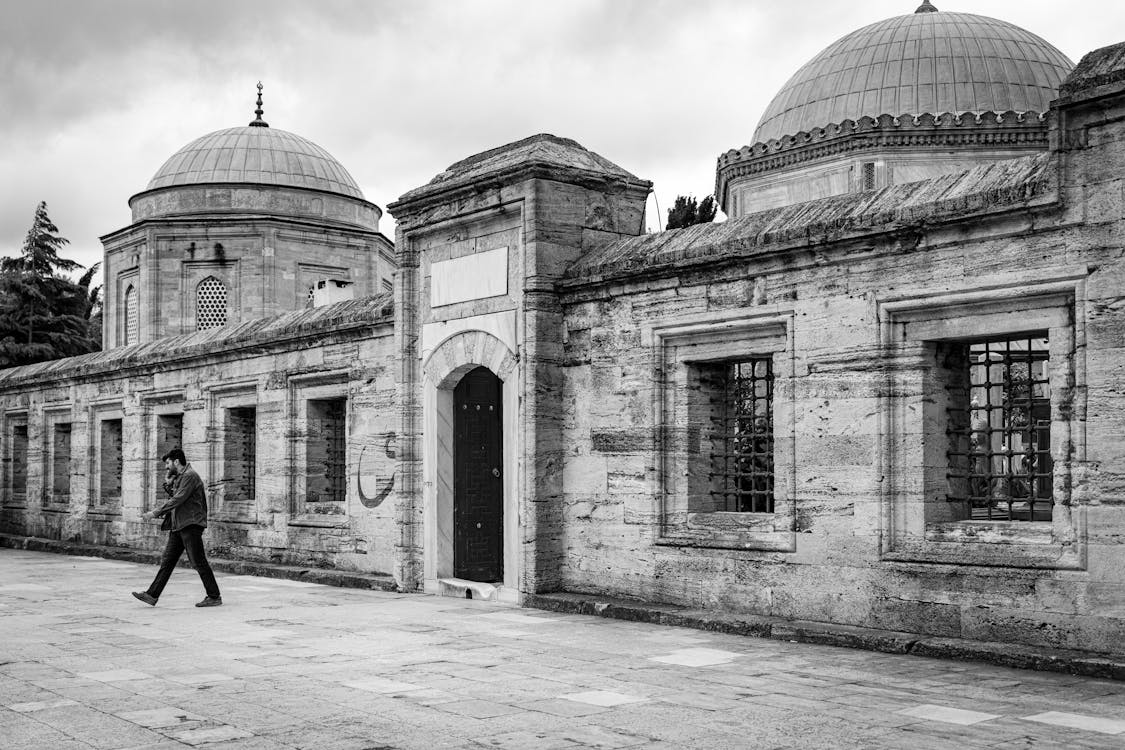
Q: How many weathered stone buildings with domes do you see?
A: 2